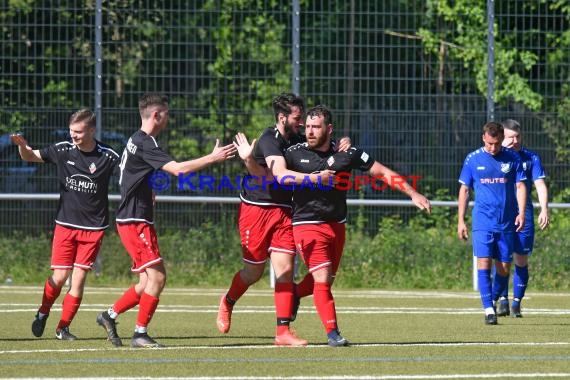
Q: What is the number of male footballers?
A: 6